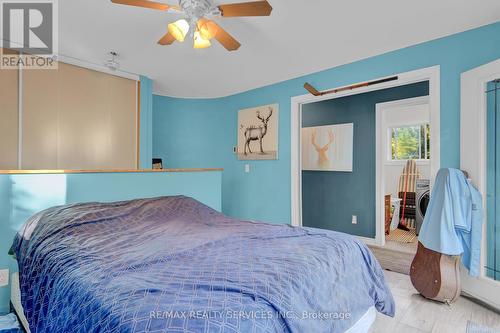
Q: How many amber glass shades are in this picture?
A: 3